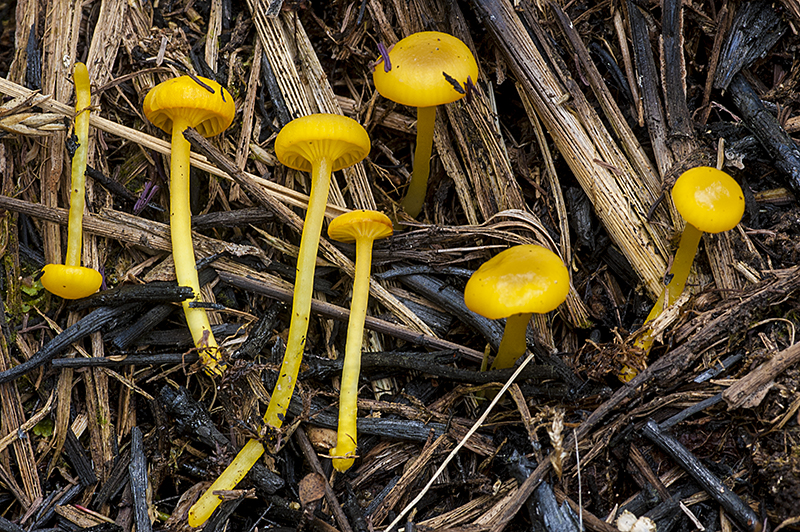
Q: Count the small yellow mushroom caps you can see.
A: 7